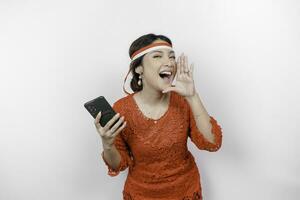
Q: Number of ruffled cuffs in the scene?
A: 2